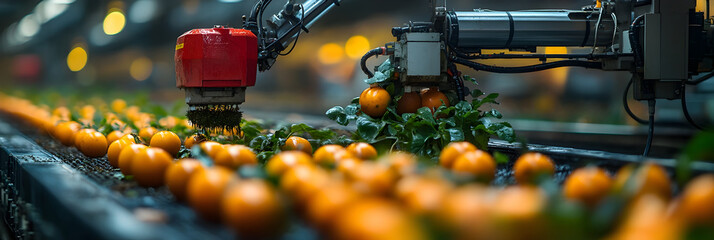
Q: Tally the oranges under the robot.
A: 3